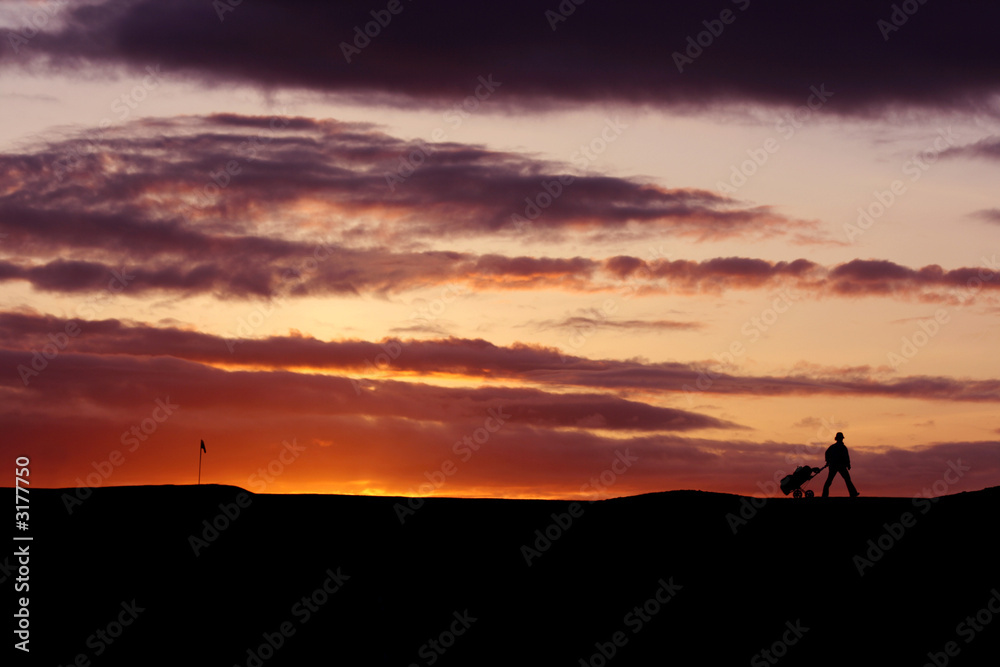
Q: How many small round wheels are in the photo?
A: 2